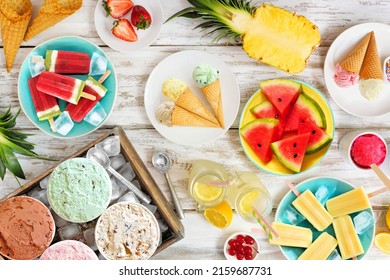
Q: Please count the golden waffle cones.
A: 7